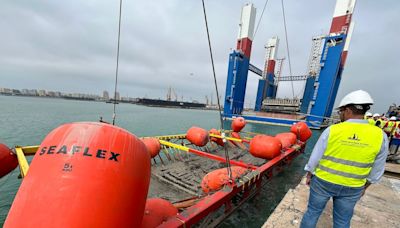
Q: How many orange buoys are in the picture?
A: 12